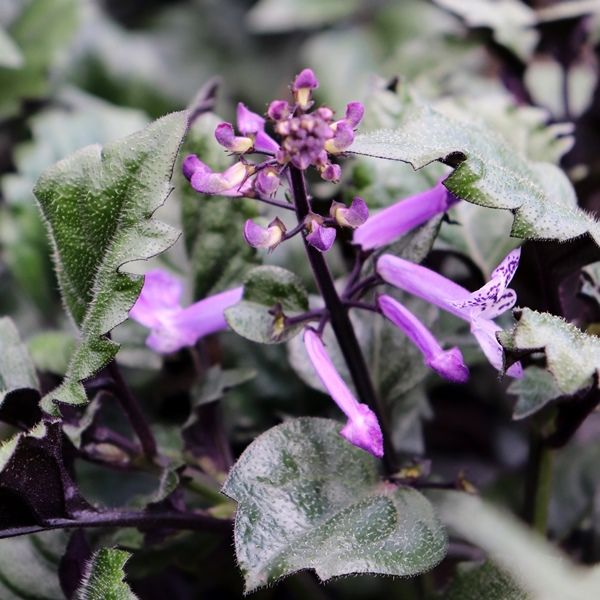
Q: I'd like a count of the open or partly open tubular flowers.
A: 5